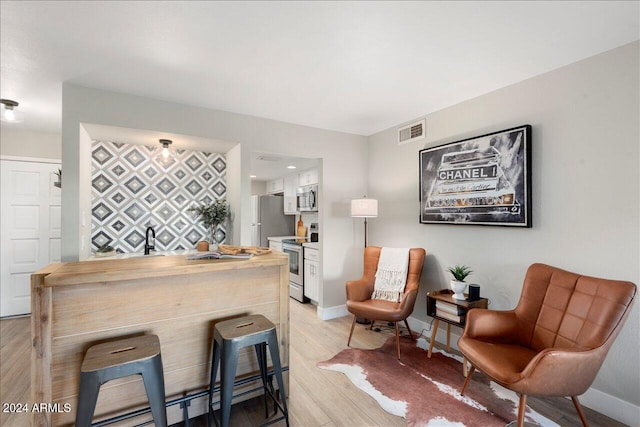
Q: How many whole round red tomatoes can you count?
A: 0